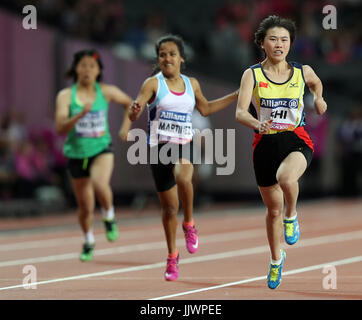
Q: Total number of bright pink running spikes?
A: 2